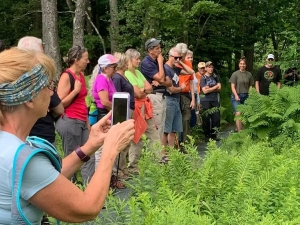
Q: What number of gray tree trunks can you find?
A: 3